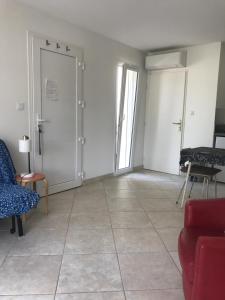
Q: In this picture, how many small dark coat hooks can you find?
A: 3